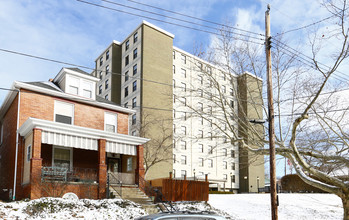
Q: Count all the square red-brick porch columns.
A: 3